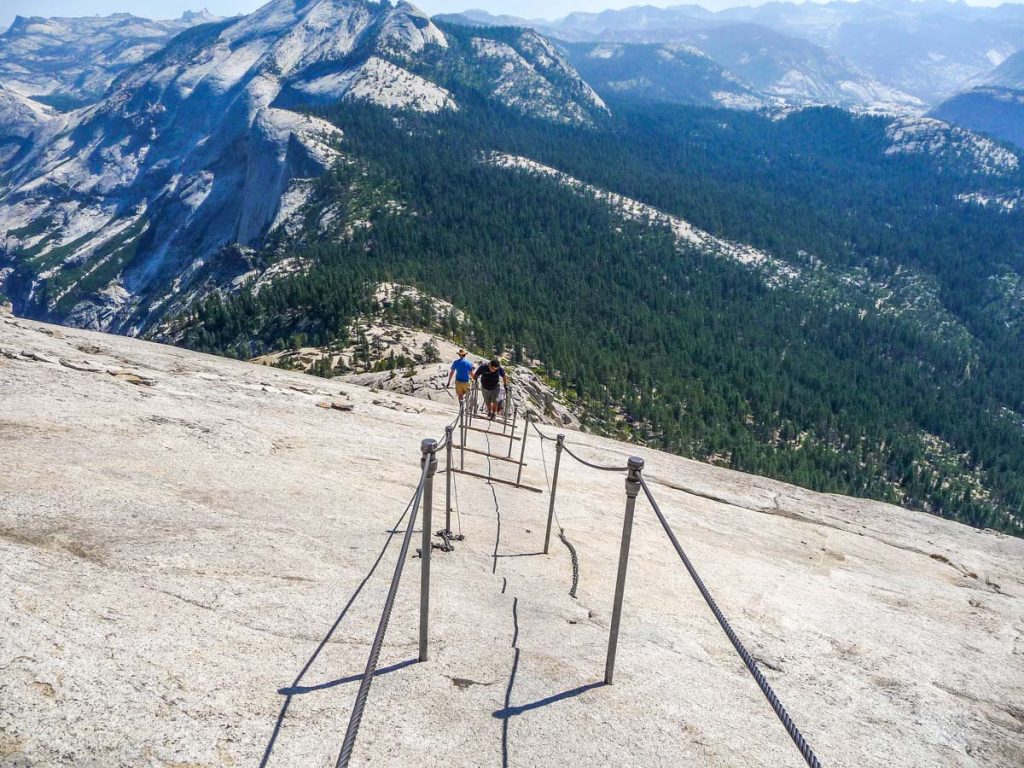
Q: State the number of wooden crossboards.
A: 4